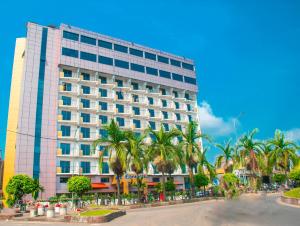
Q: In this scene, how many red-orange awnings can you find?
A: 2